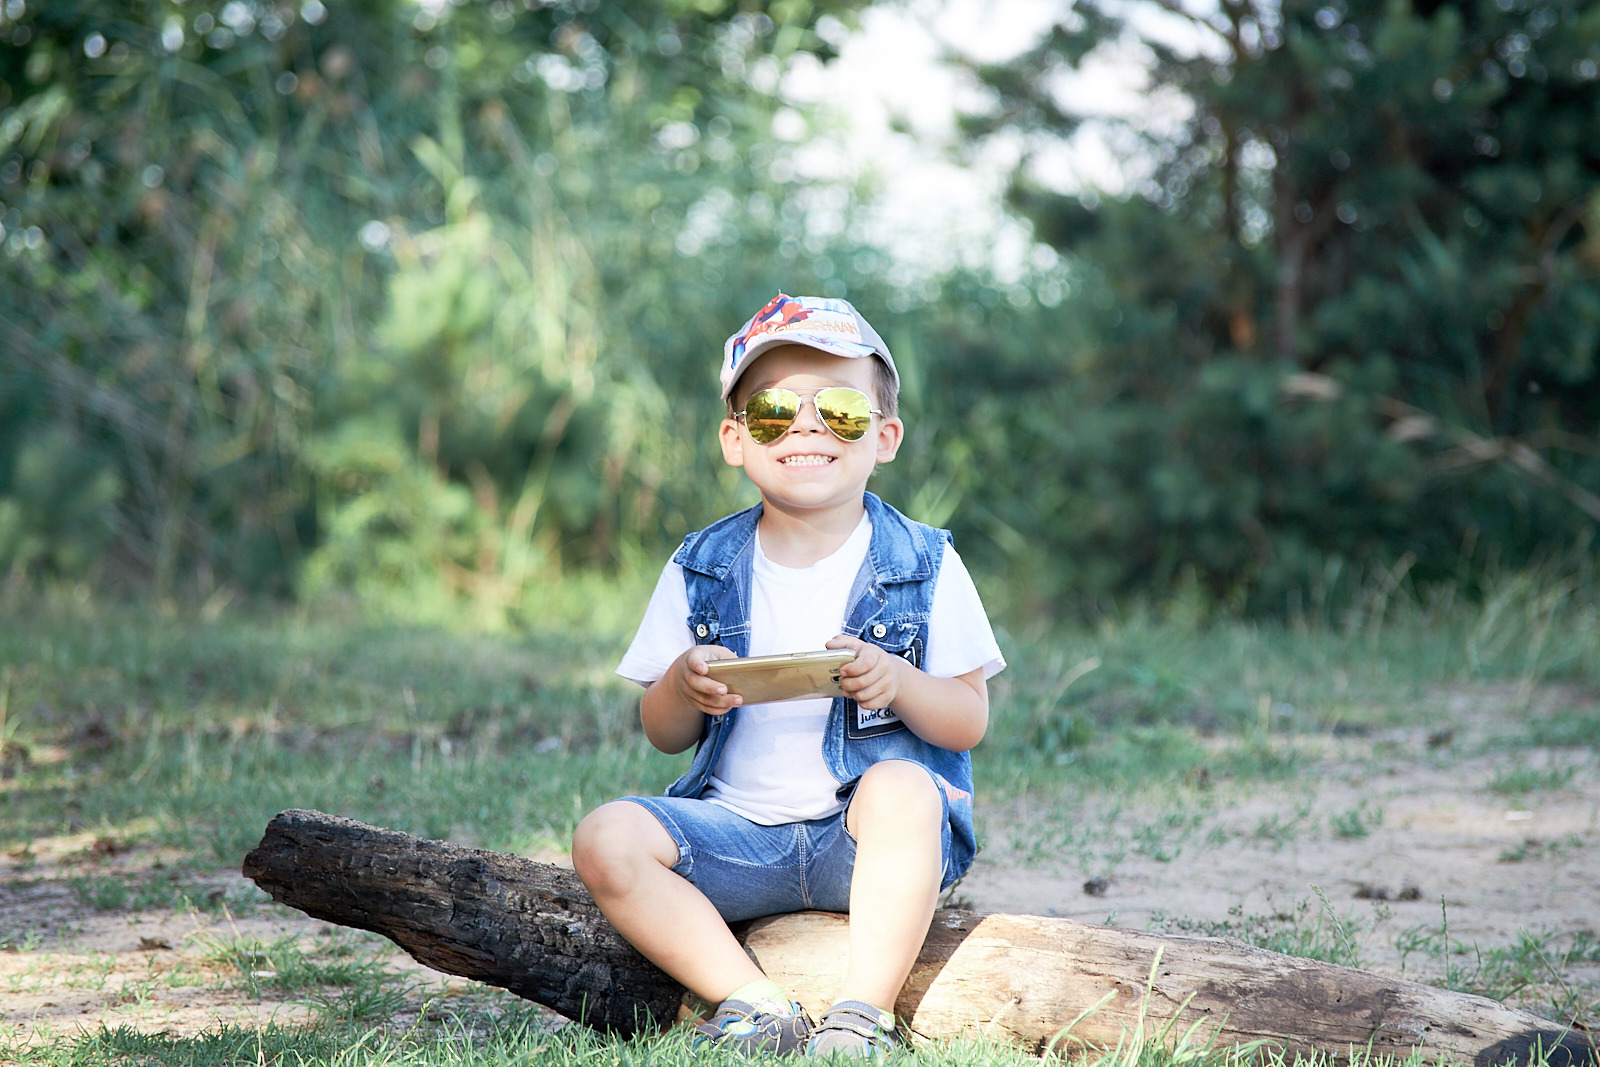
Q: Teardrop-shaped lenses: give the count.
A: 2